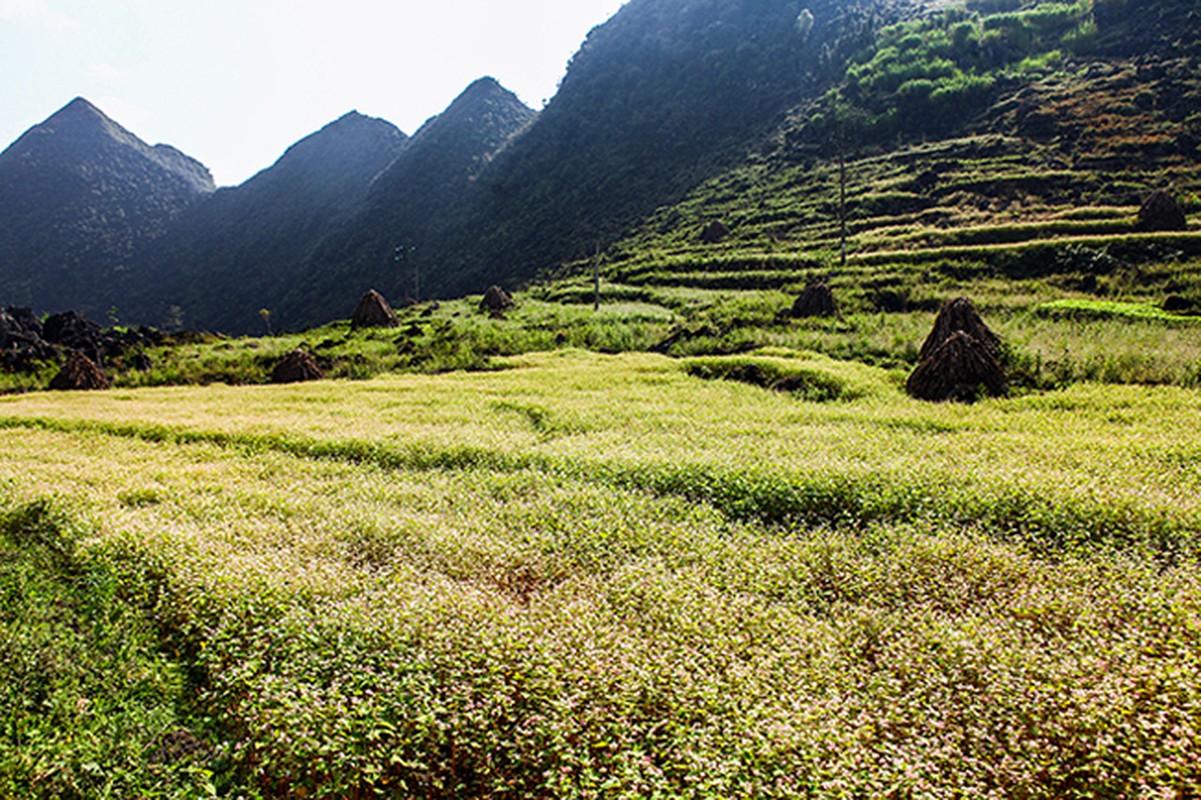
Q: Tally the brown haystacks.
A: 9